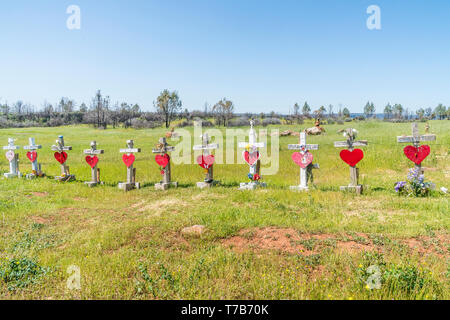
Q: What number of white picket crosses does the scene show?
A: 11